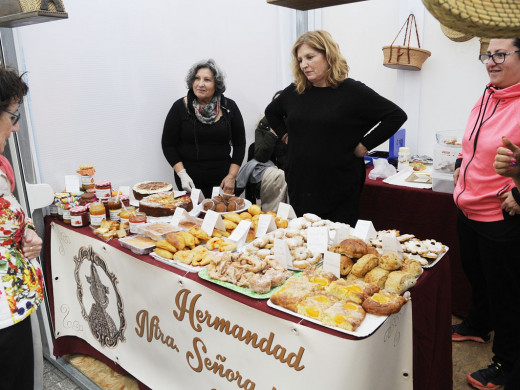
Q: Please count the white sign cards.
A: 15